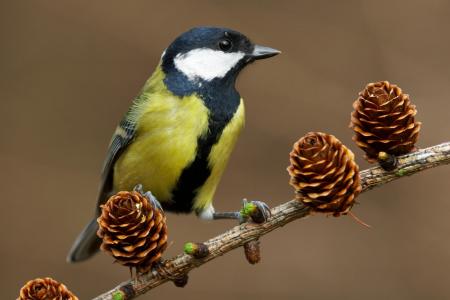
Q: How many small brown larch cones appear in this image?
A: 4